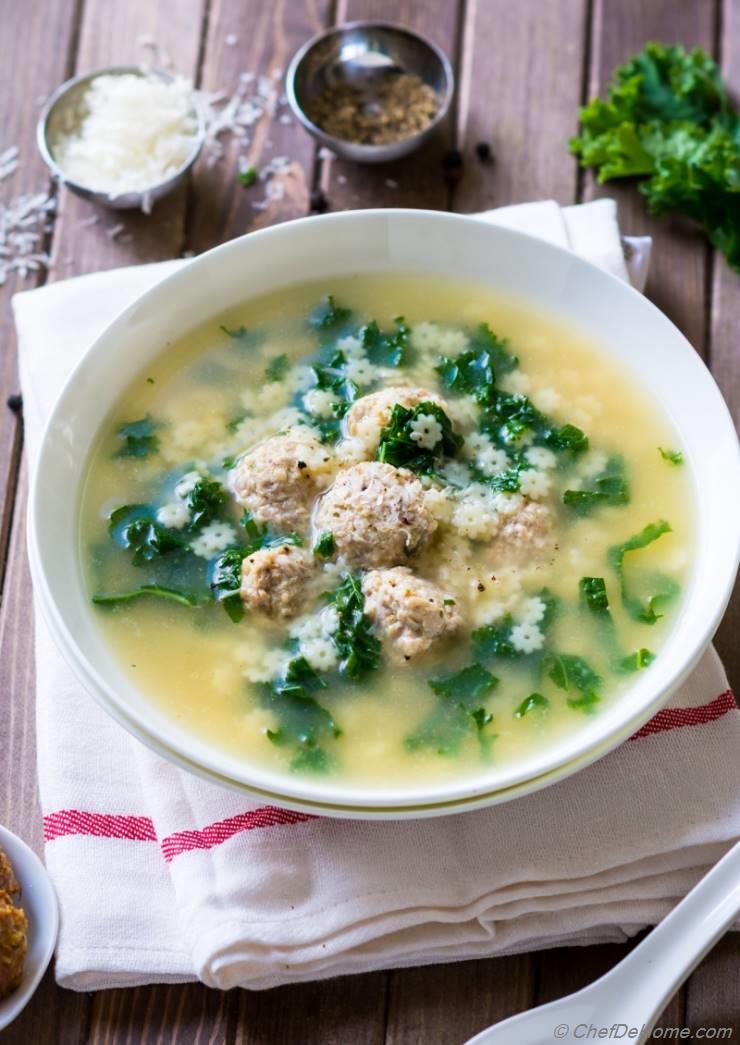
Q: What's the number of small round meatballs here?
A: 6